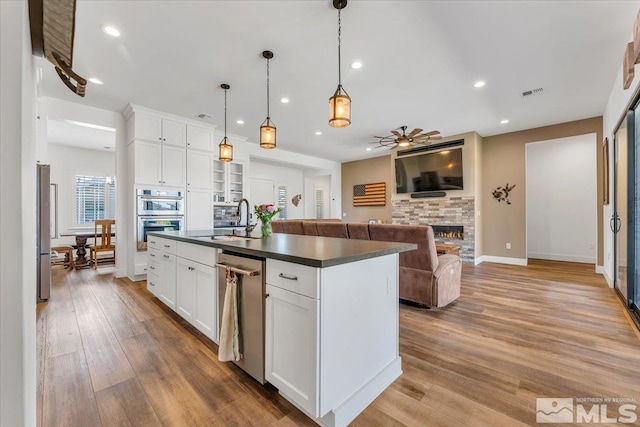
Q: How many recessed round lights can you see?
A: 9